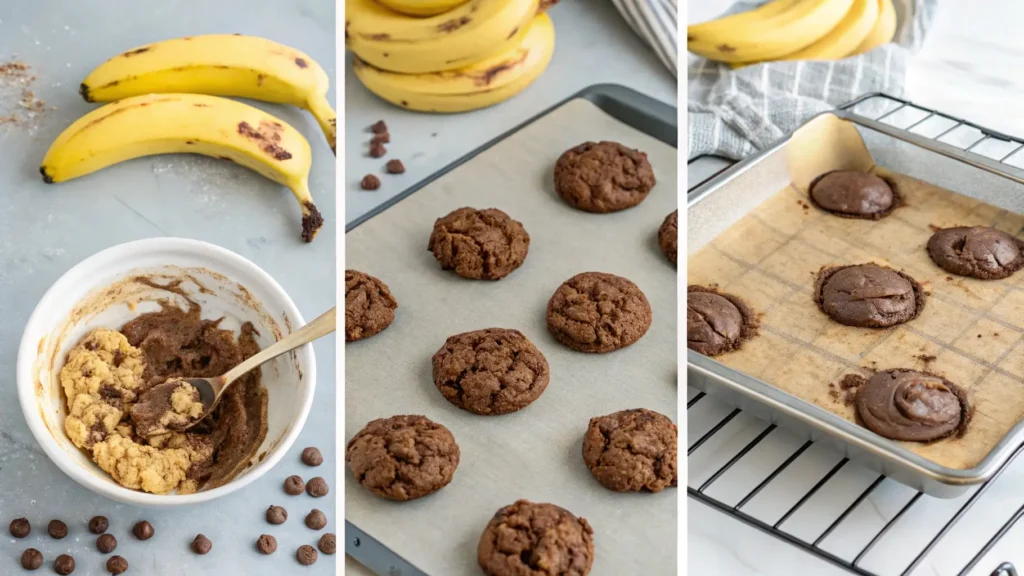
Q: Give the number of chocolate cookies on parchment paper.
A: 14